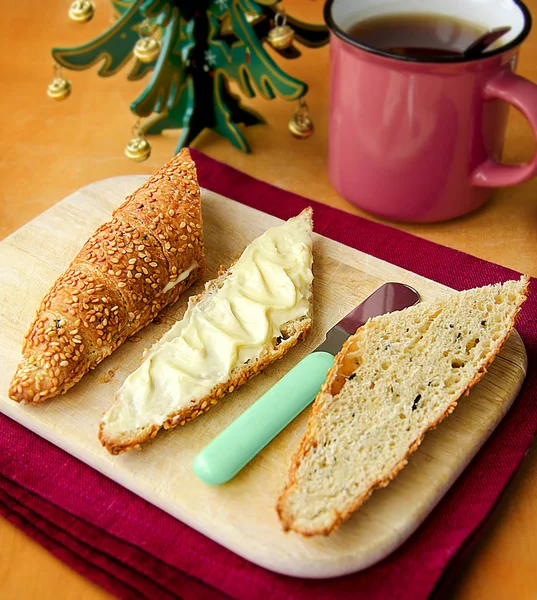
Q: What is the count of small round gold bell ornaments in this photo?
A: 6